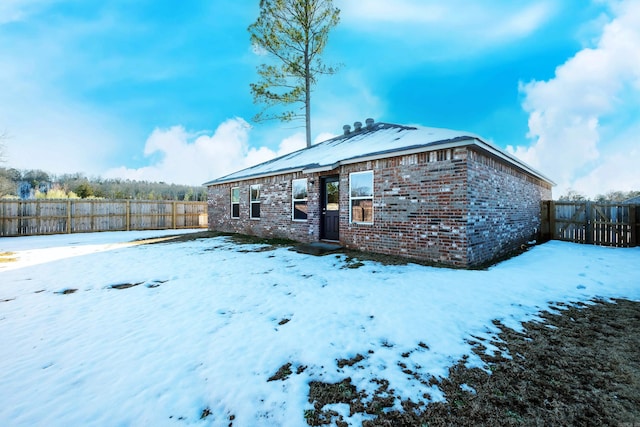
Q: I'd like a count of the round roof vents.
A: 3